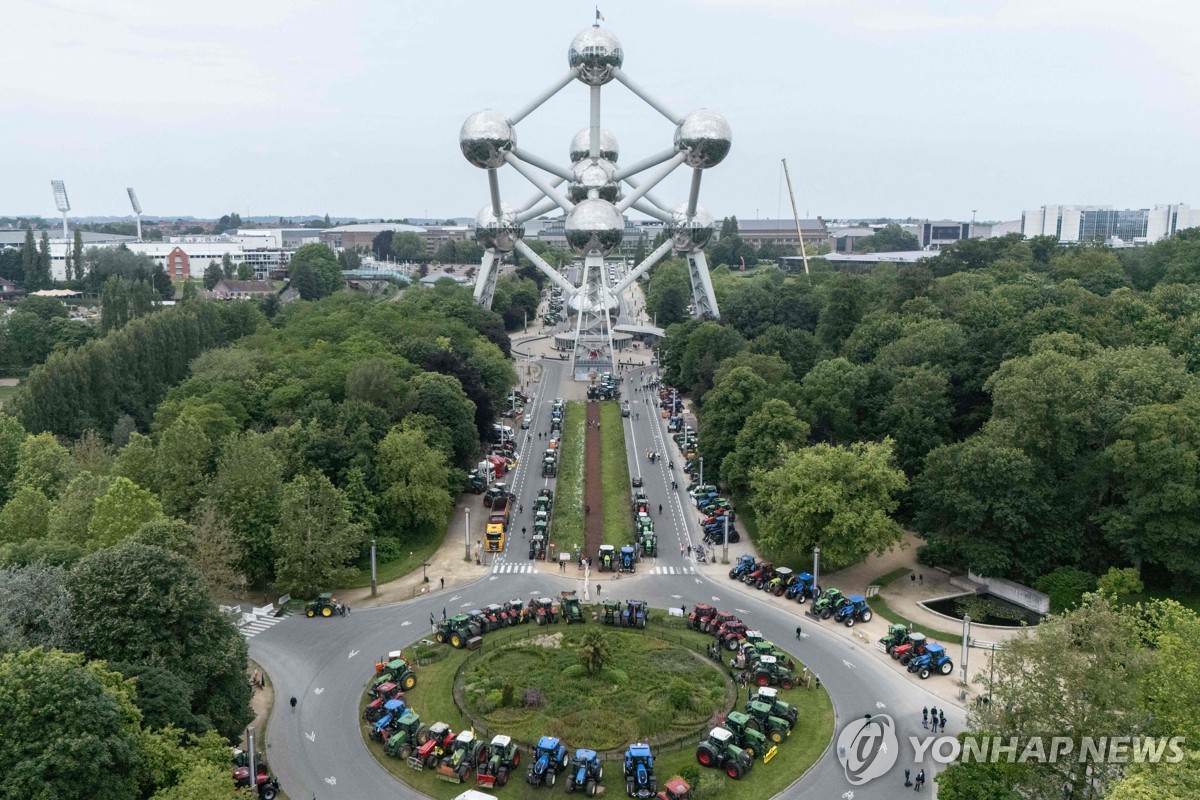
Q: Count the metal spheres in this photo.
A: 9